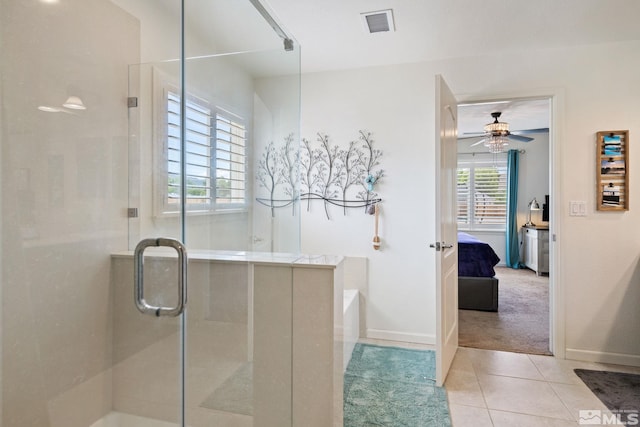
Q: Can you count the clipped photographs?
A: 3